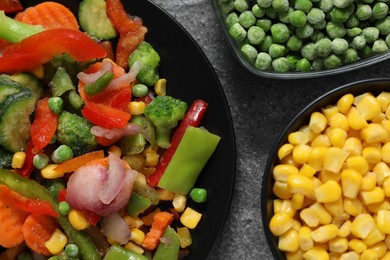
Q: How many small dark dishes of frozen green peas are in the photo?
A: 1